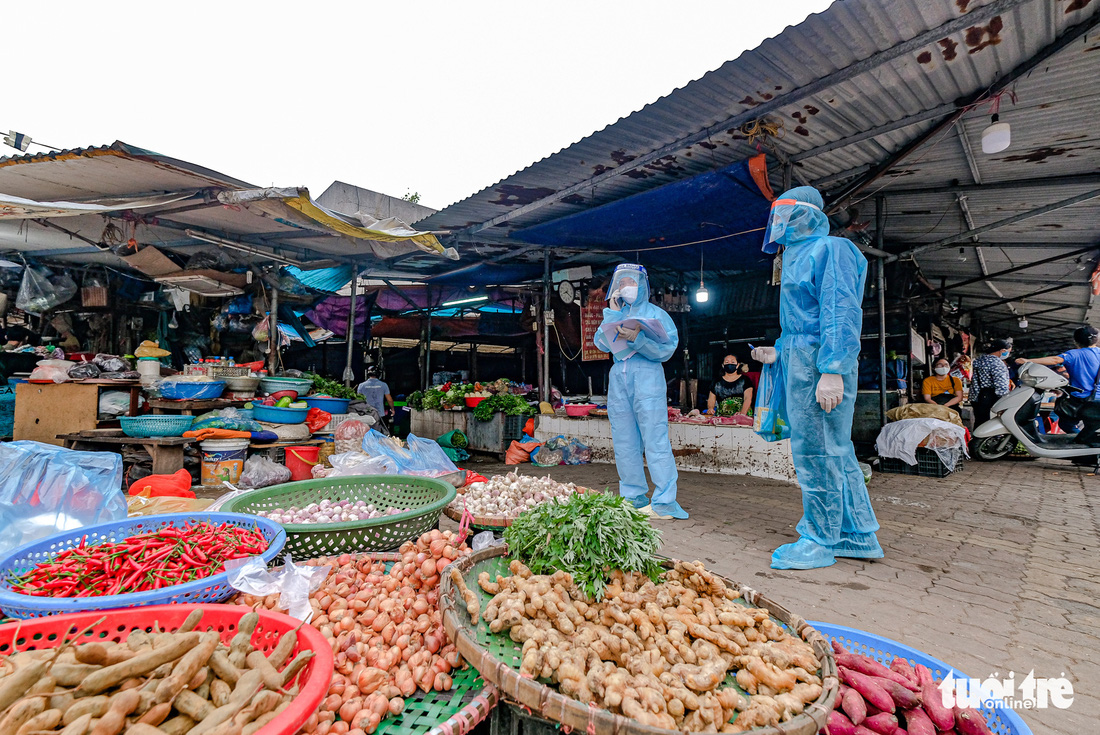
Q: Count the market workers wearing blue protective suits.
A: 2